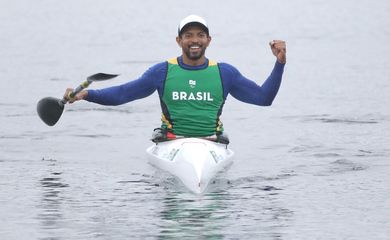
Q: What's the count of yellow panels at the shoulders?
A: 2